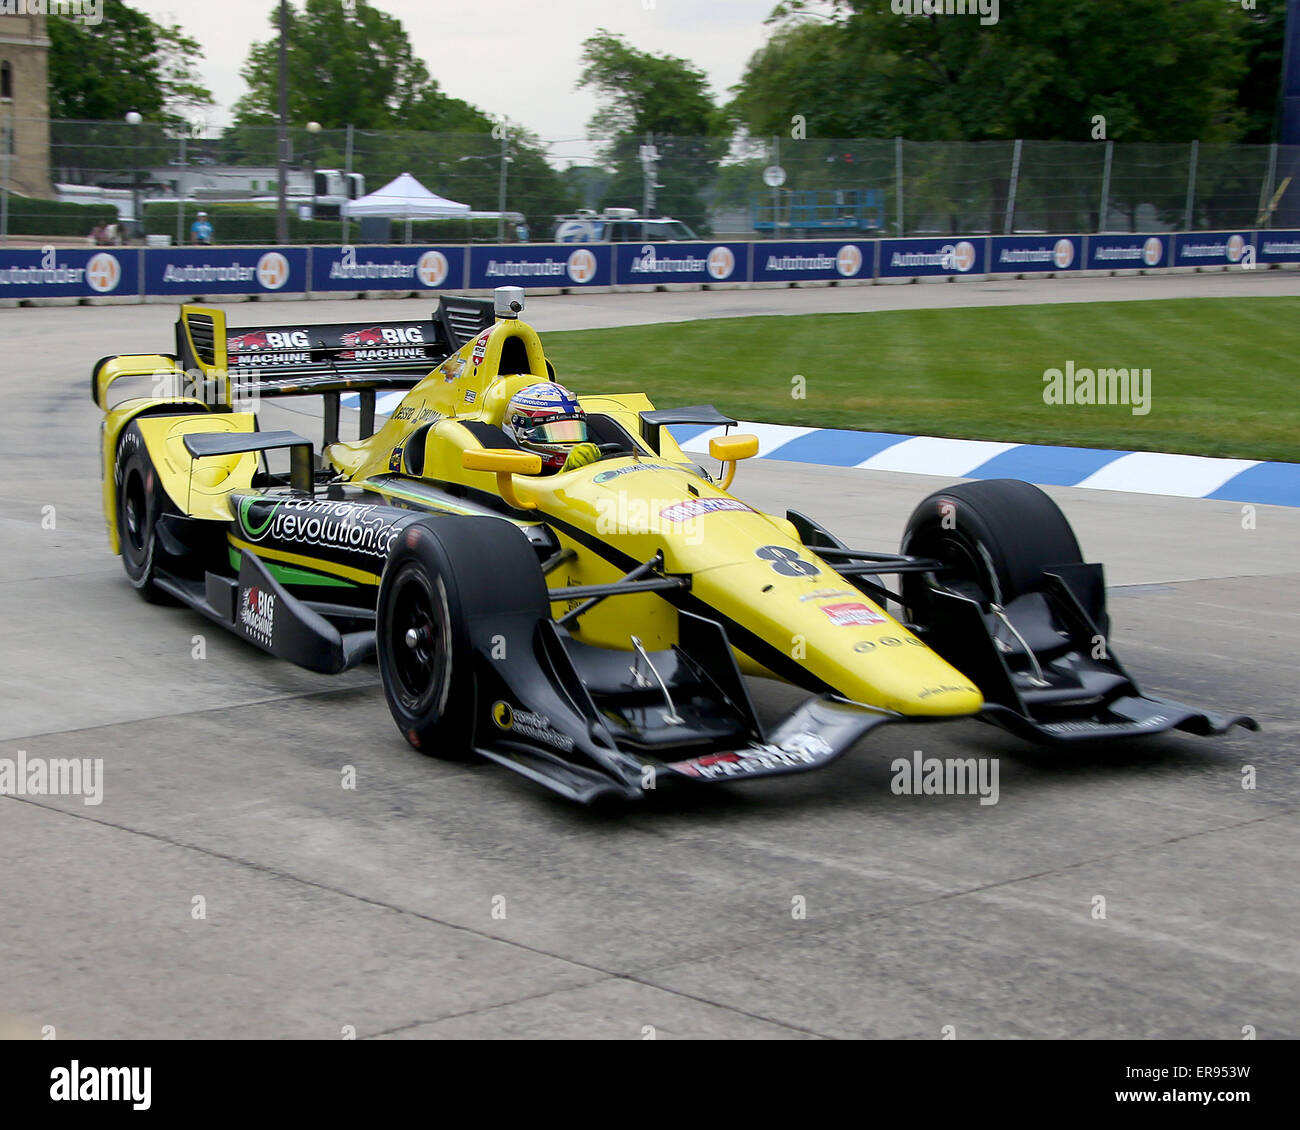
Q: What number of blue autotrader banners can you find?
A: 11